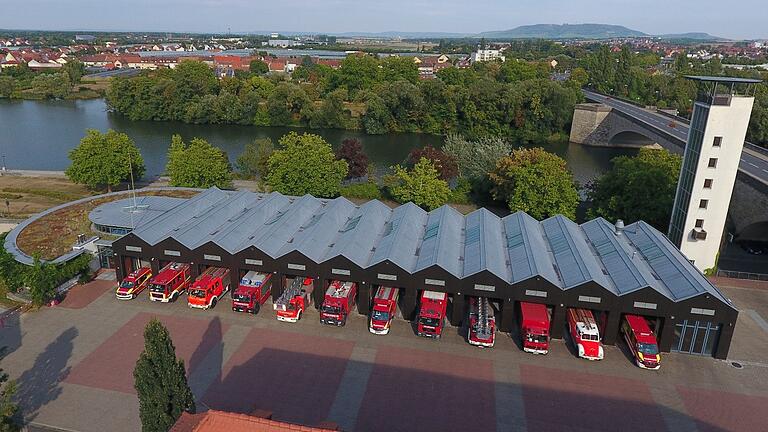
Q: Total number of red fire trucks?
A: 12